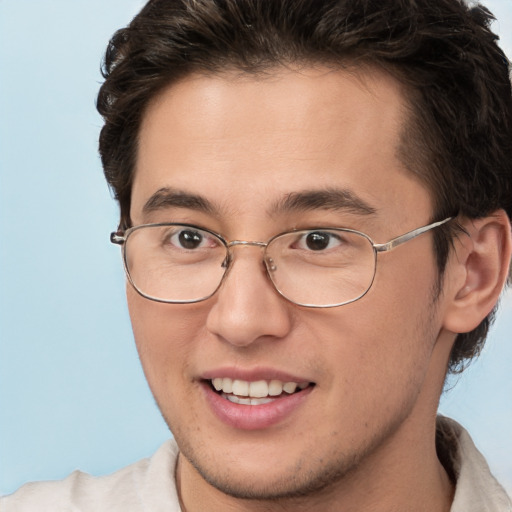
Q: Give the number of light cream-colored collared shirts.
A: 1